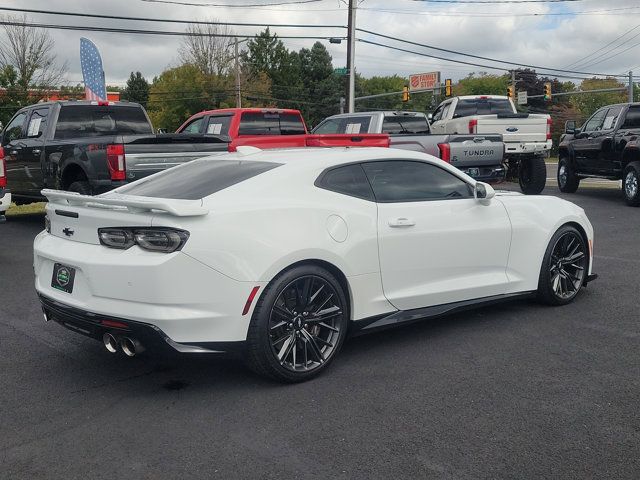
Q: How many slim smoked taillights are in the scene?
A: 2